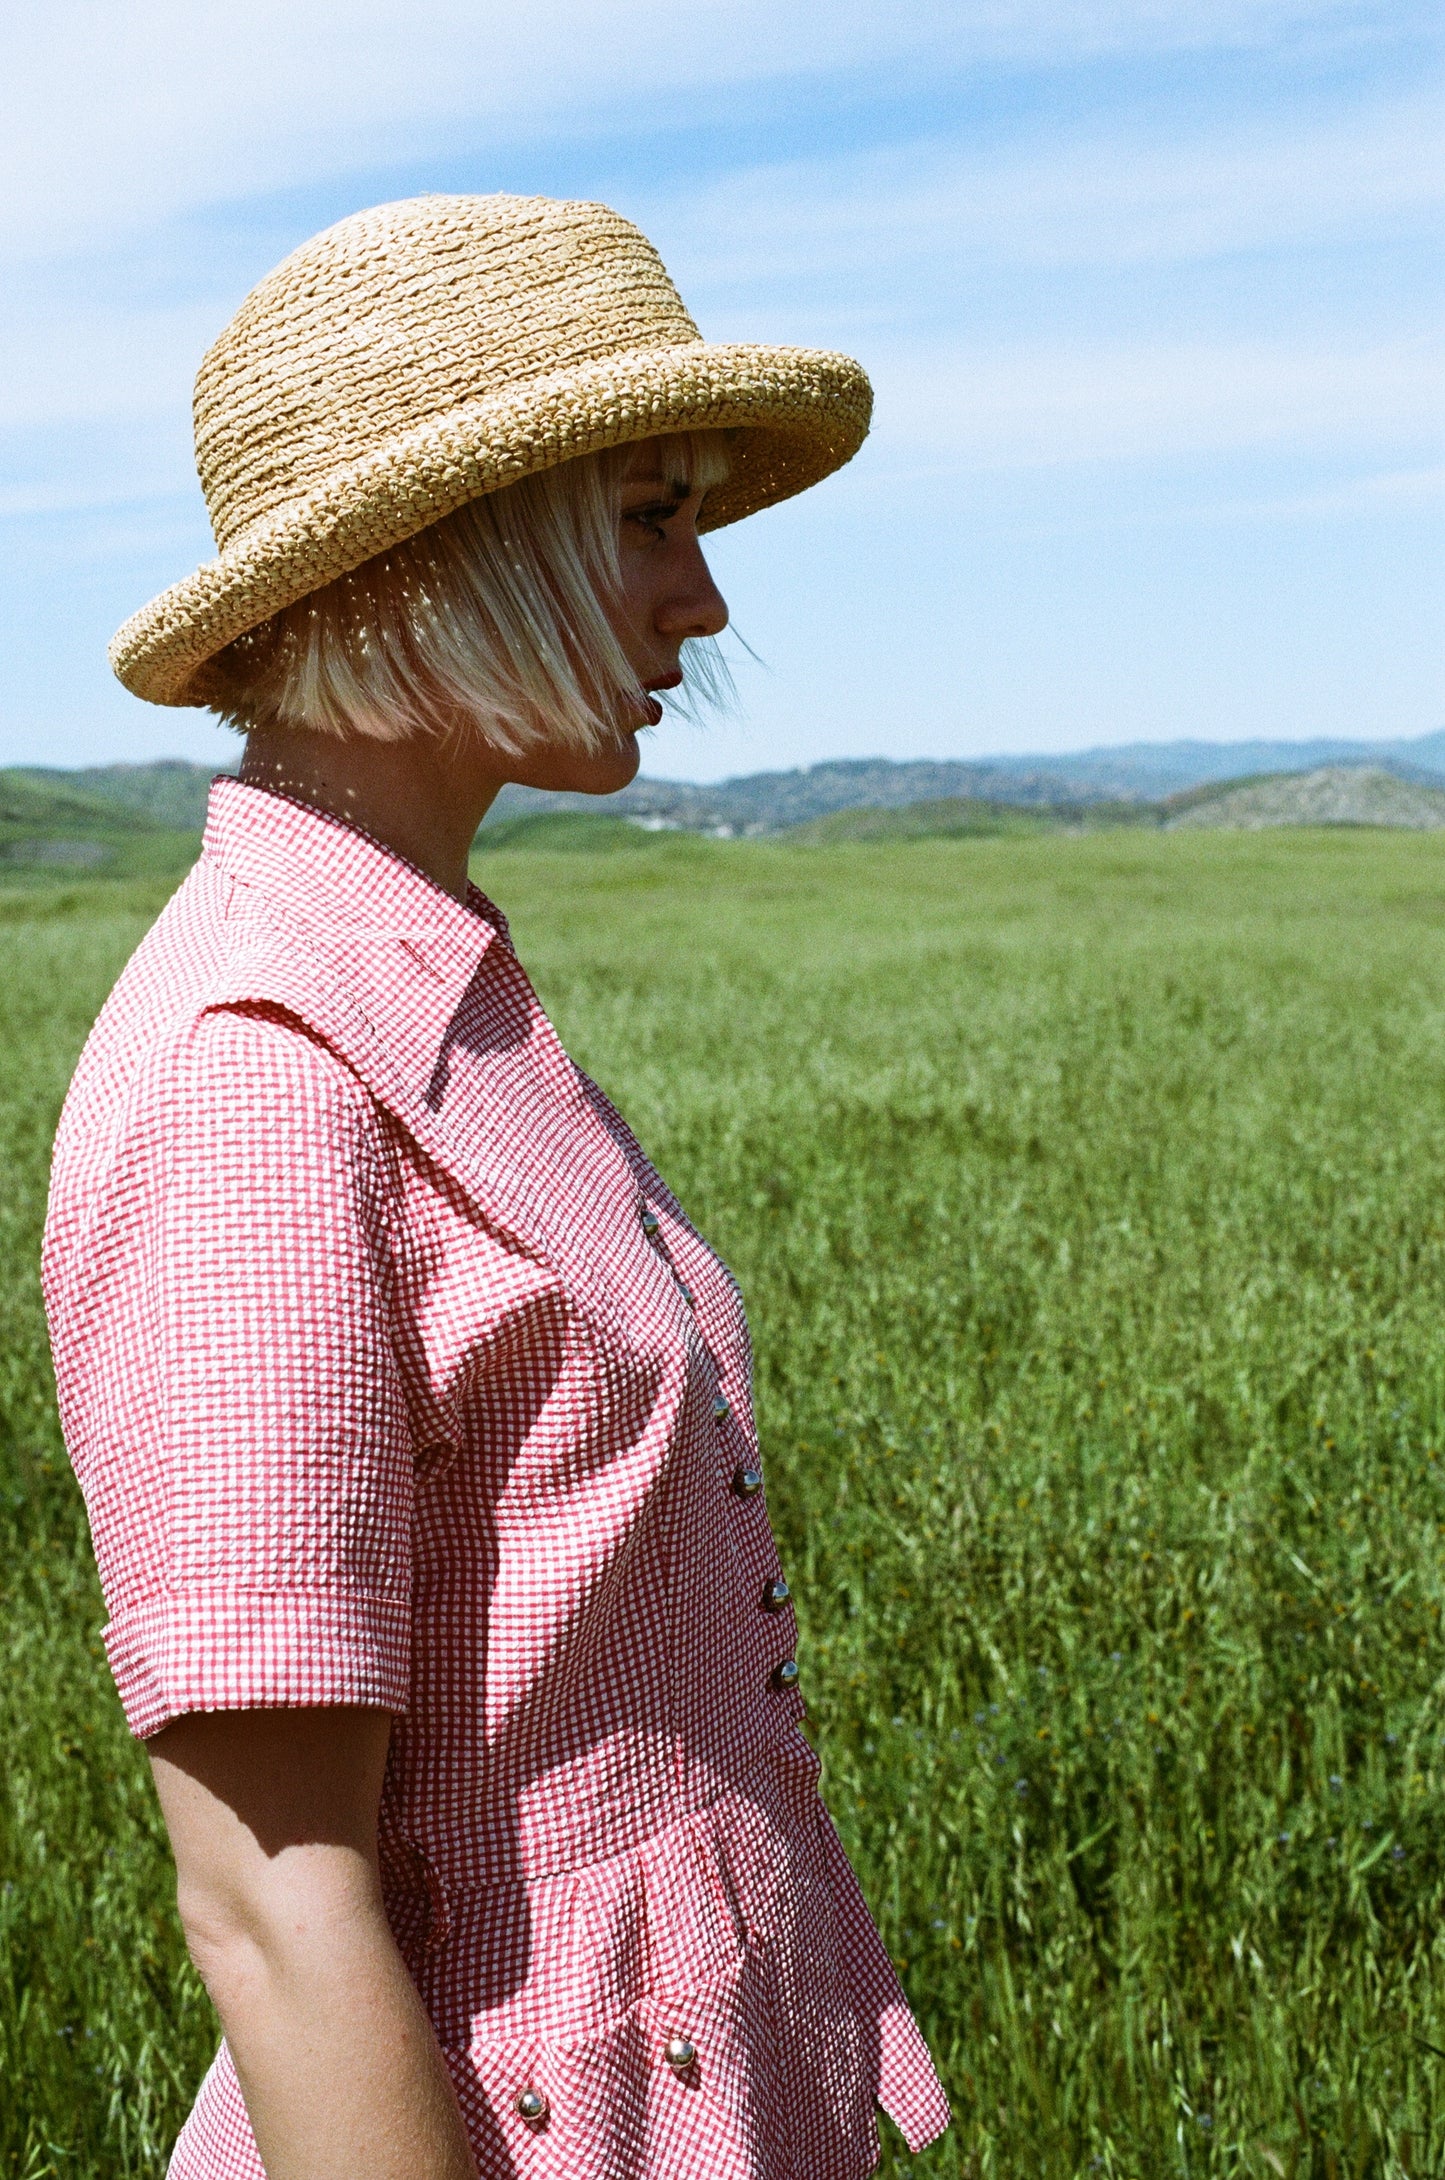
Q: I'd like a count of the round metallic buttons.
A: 8